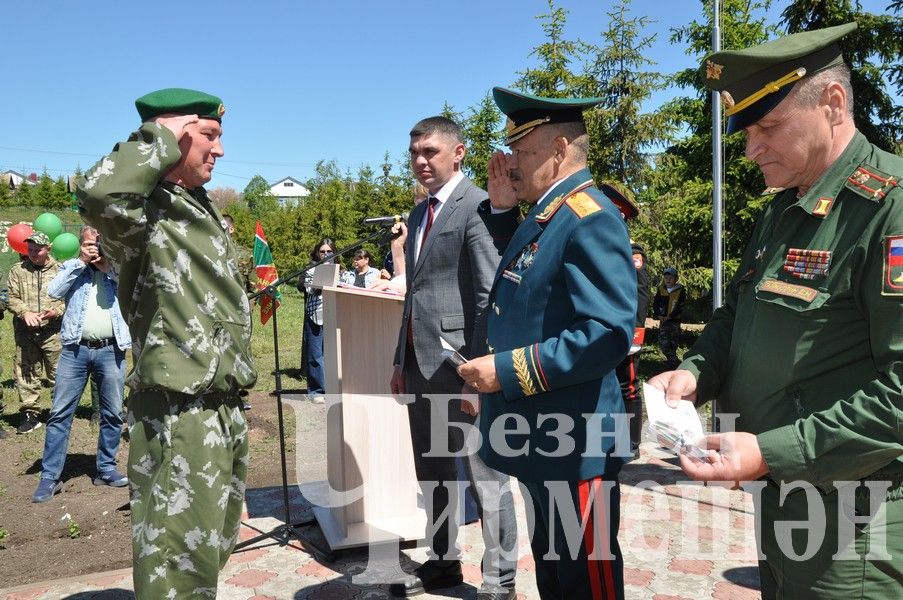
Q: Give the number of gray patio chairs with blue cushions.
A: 0